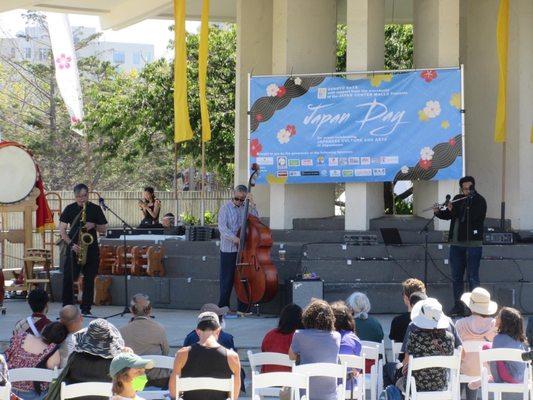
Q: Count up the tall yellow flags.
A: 3